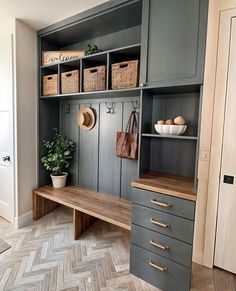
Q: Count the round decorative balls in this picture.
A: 3